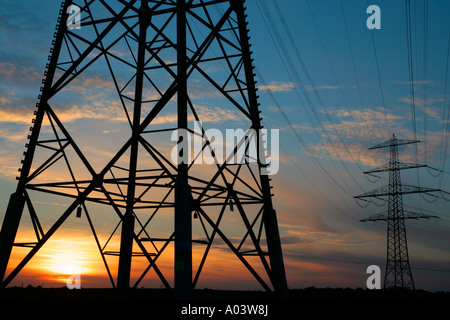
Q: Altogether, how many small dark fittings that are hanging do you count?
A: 3